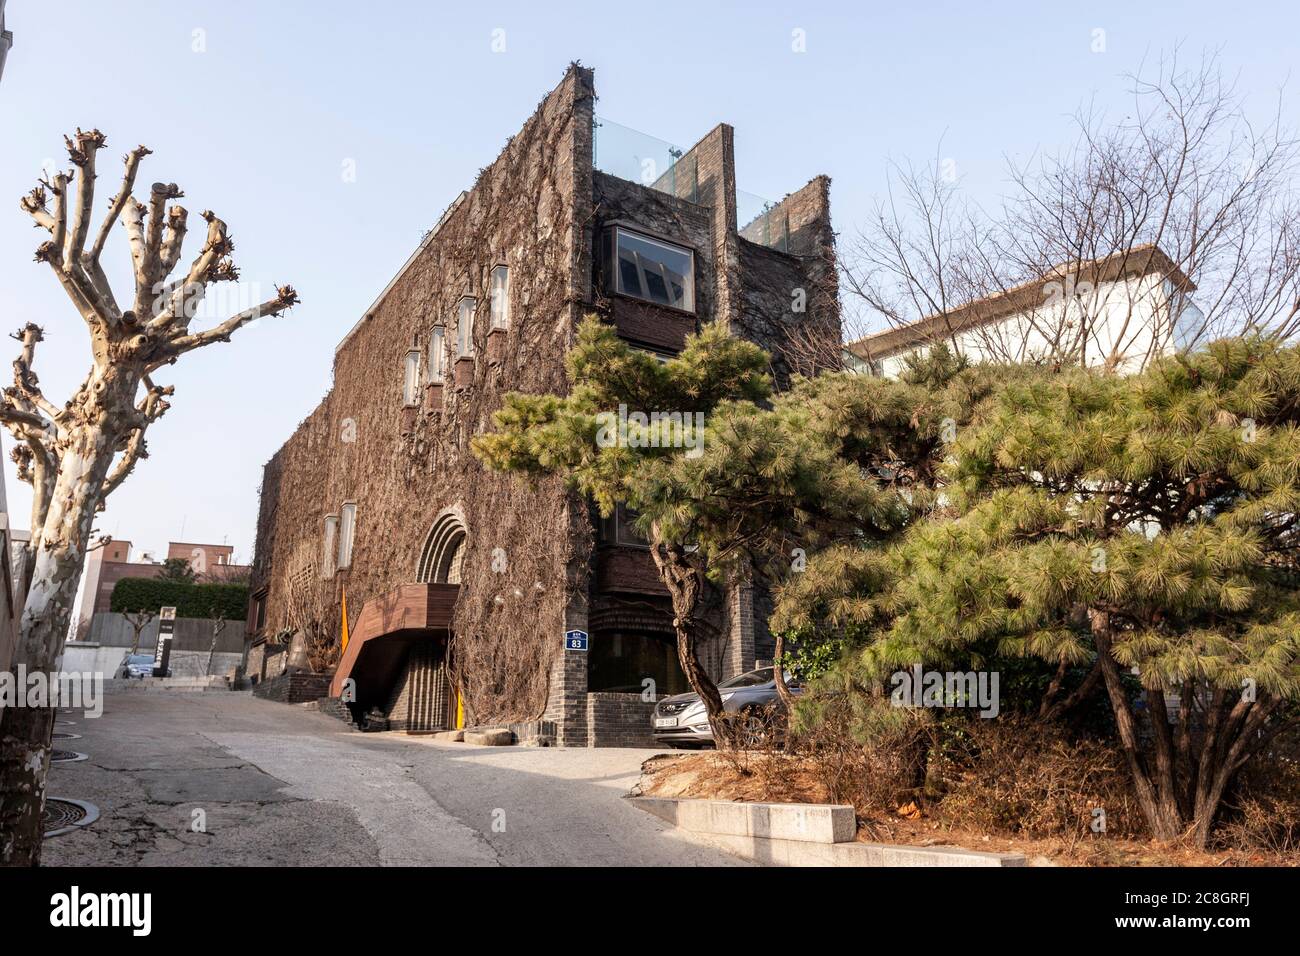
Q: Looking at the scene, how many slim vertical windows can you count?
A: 6